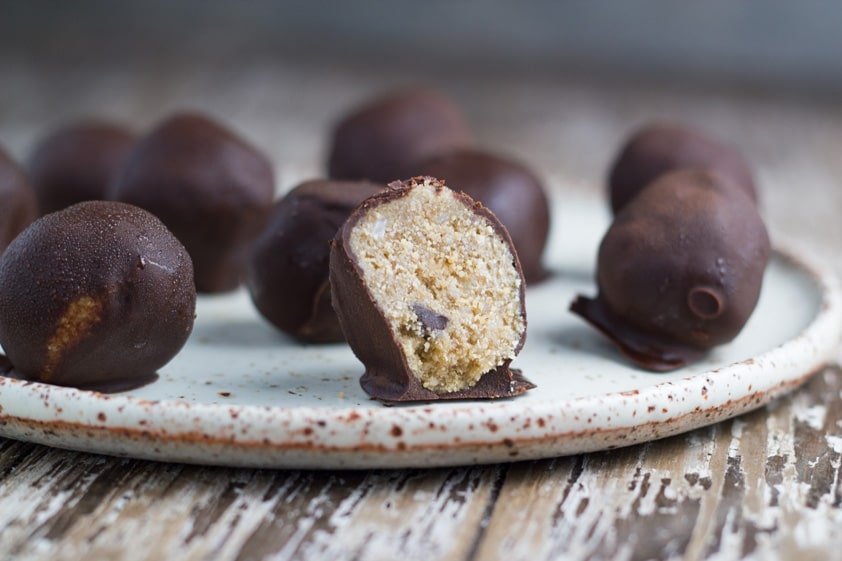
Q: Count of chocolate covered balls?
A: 10